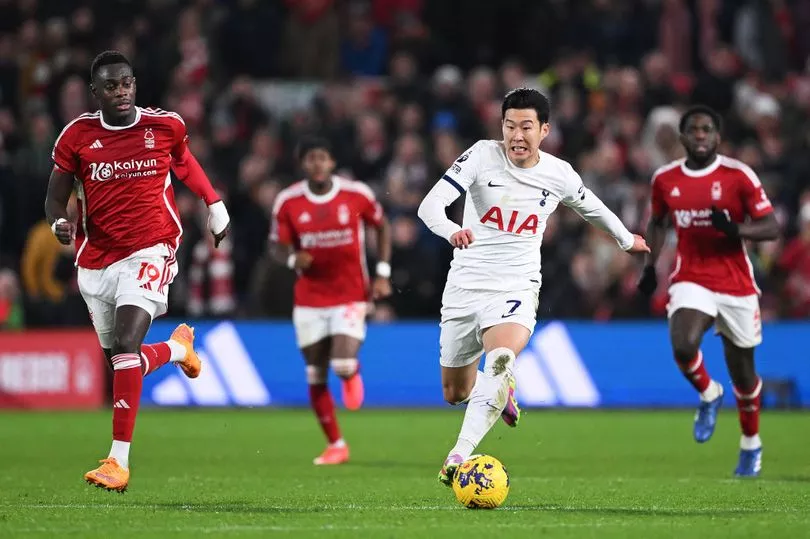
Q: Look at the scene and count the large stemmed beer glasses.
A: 0